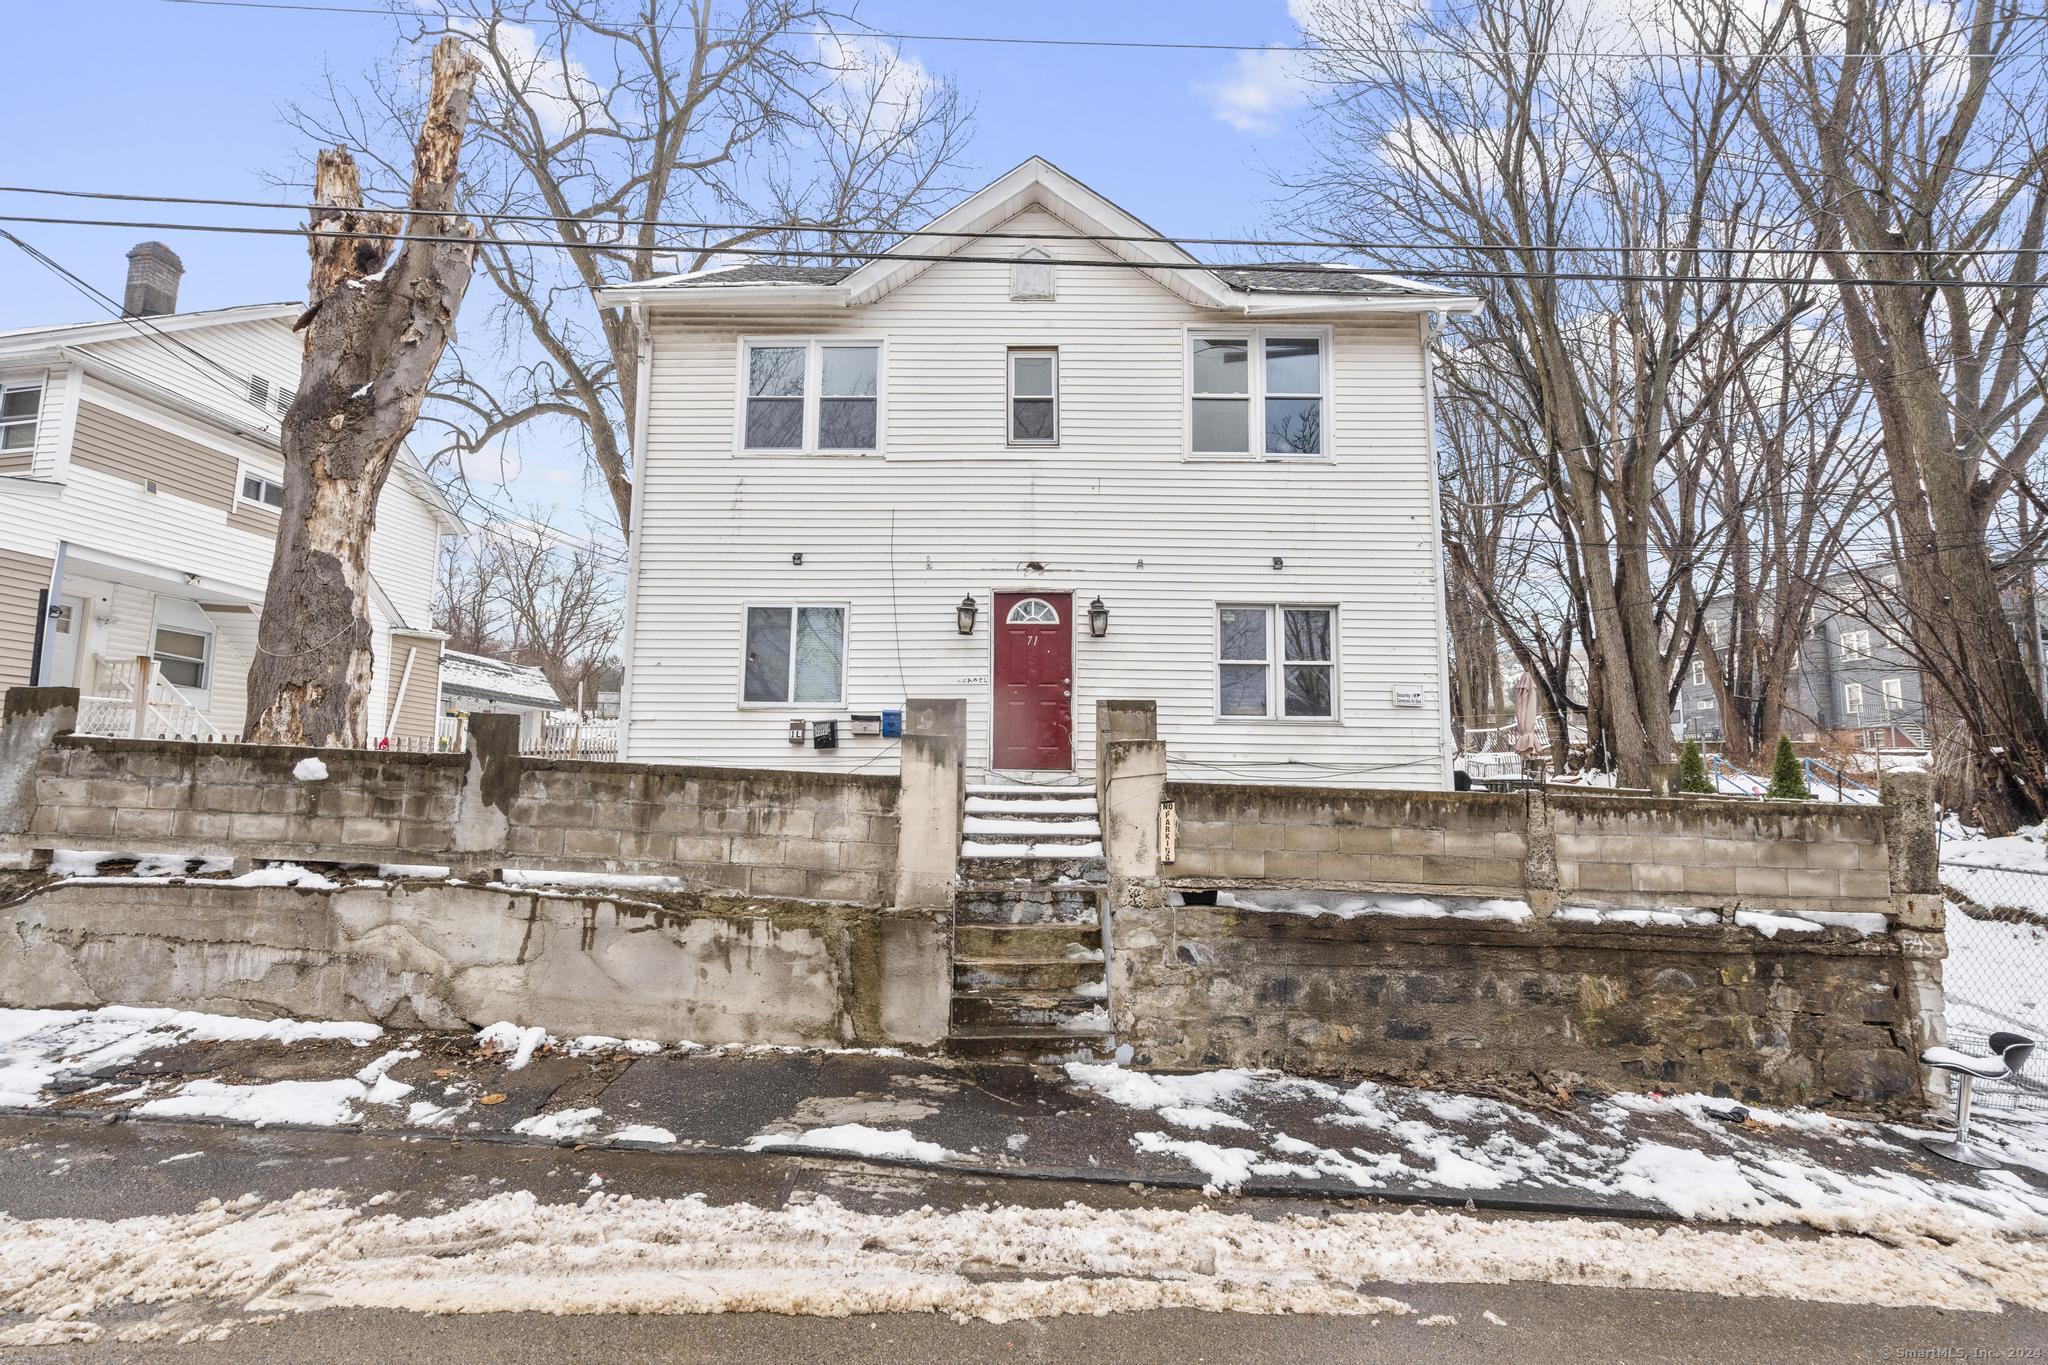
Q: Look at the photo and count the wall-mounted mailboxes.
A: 4